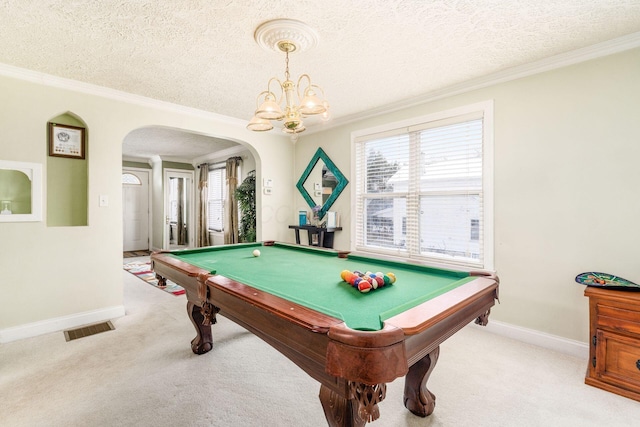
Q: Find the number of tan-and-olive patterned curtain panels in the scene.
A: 2